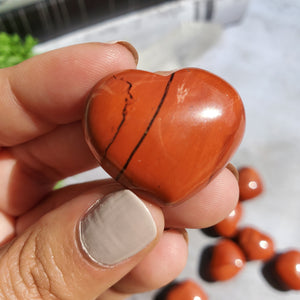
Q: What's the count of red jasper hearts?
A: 7